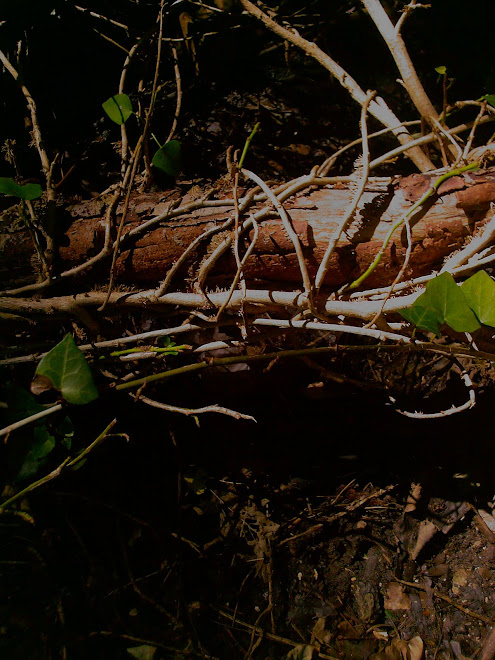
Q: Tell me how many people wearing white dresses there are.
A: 0